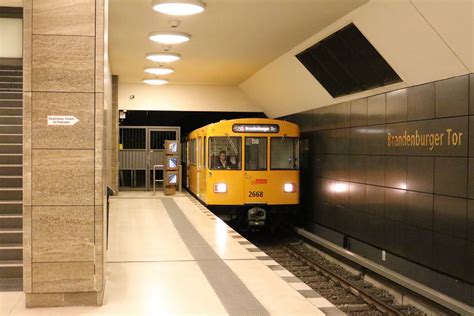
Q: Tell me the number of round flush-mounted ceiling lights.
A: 5